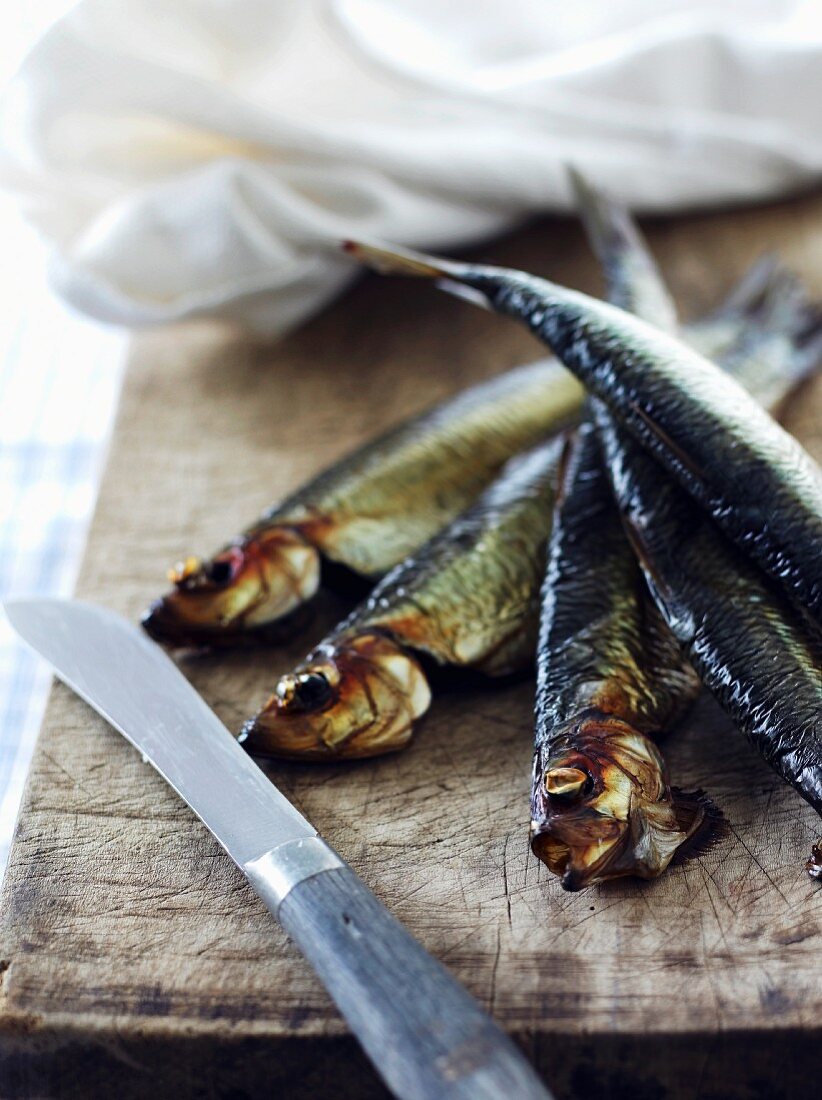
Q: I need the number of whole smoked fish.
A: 5